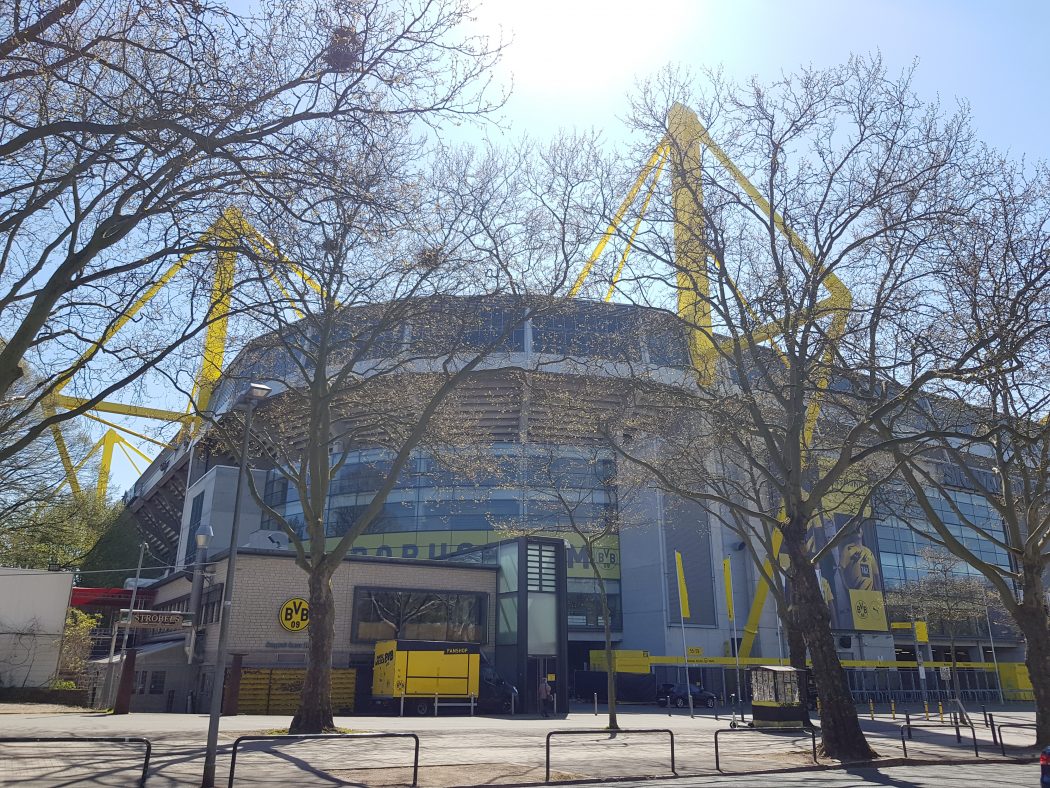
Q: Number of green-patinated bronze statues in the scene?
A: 0